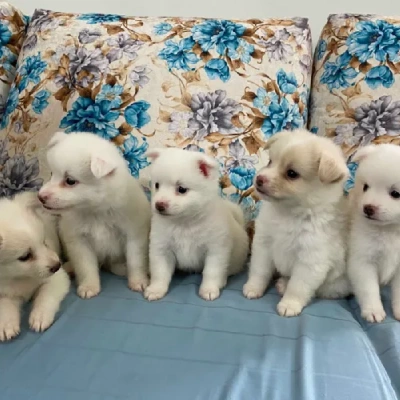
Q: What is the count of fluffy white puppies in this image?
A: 5